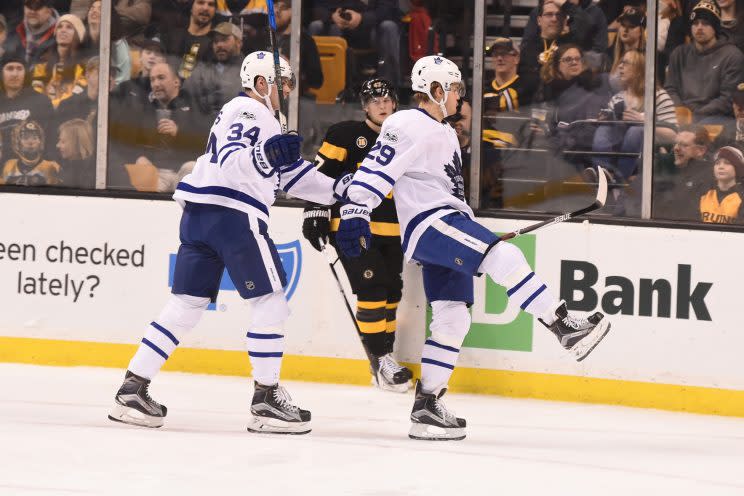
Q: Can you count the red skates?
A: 0